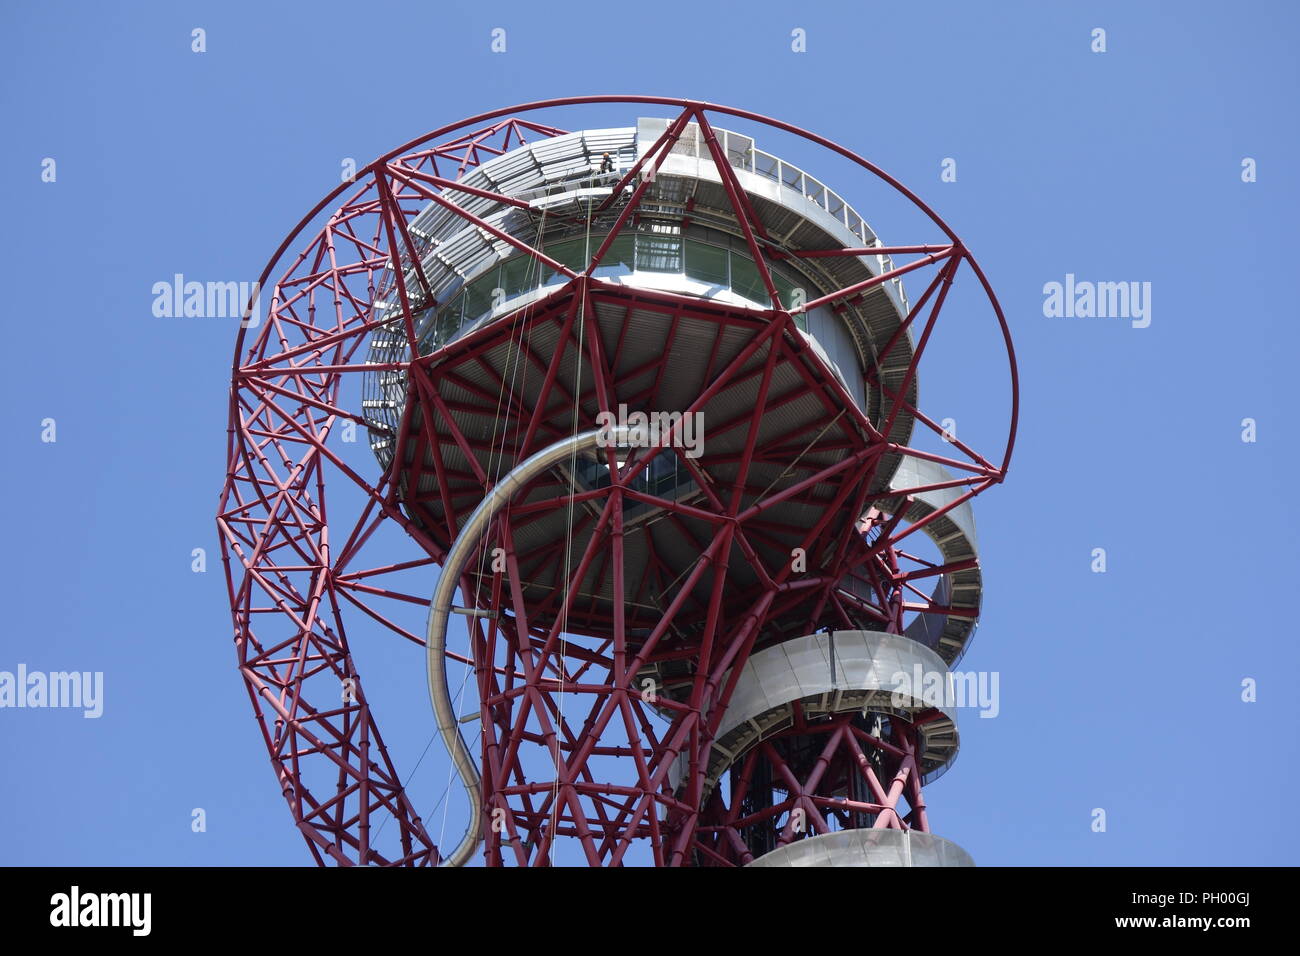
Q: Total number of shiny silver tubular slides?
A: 1